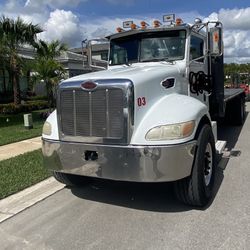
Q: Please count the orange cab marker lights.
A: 5